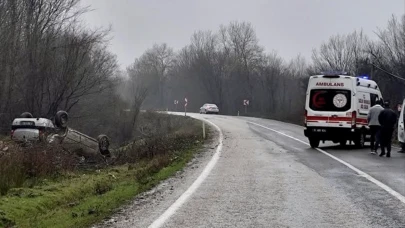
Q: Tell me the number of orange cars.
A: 0